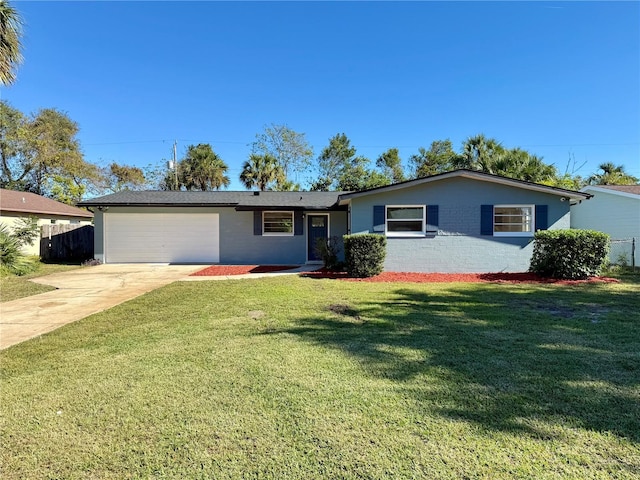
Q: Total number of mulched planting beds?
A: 2